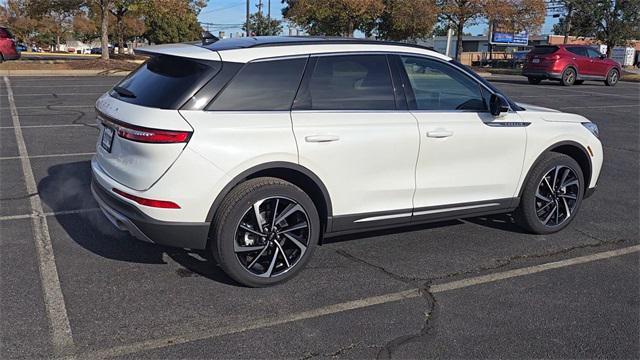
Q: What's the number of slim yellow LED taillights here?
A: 0